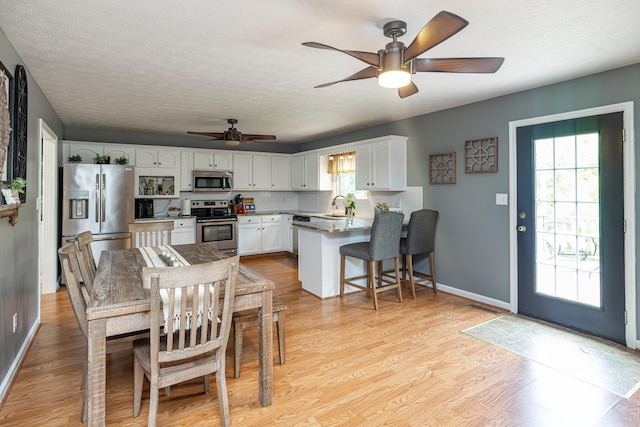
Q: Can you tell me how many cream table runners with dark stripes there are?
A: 1